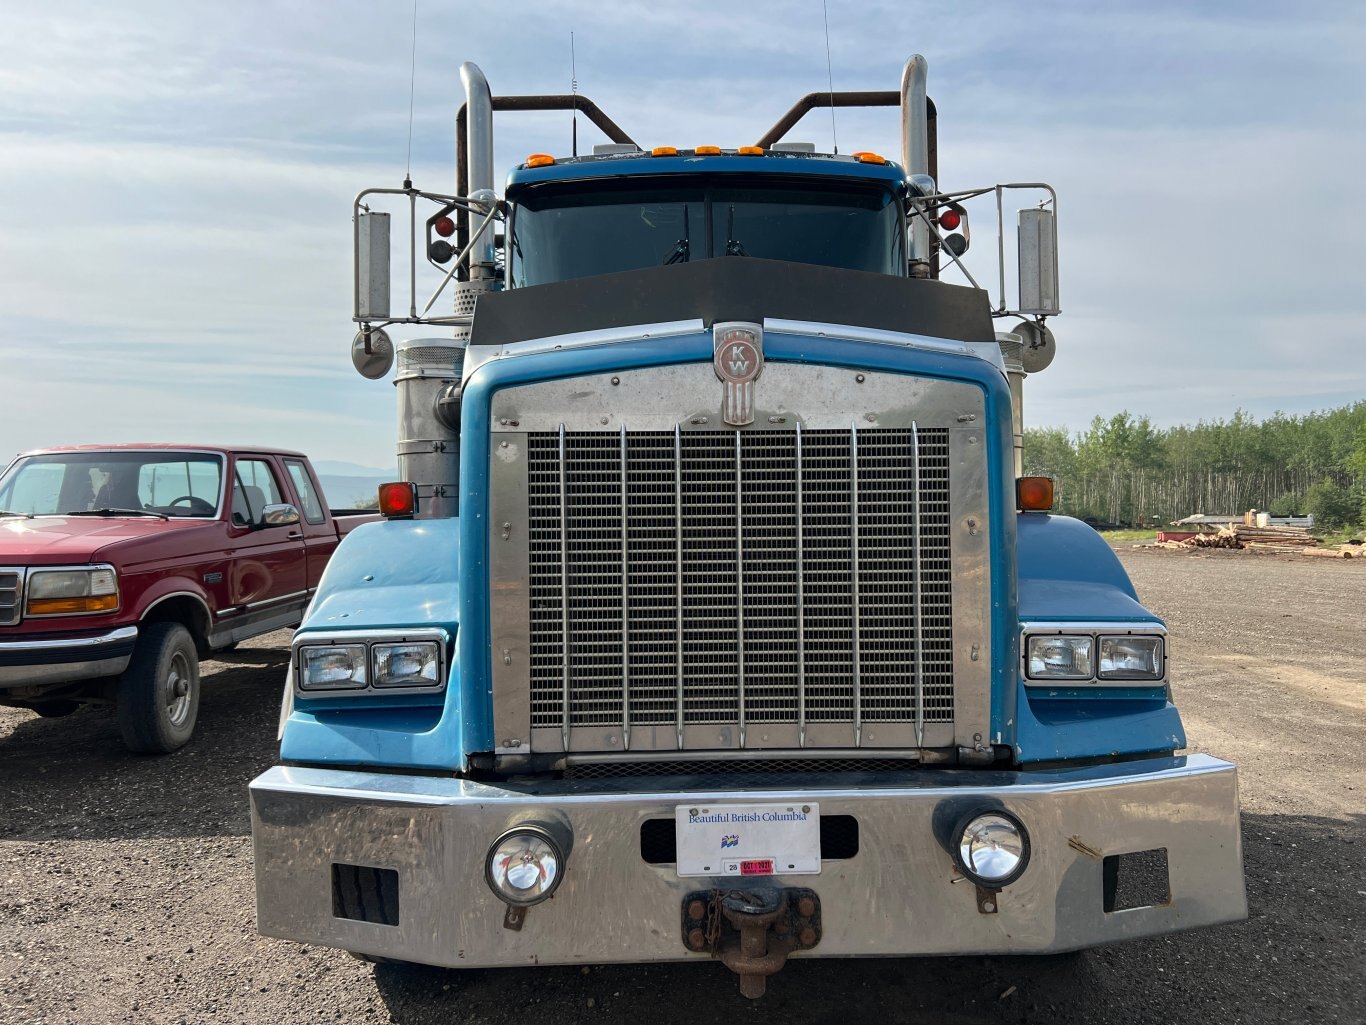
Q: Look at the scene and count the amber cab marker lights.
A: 5